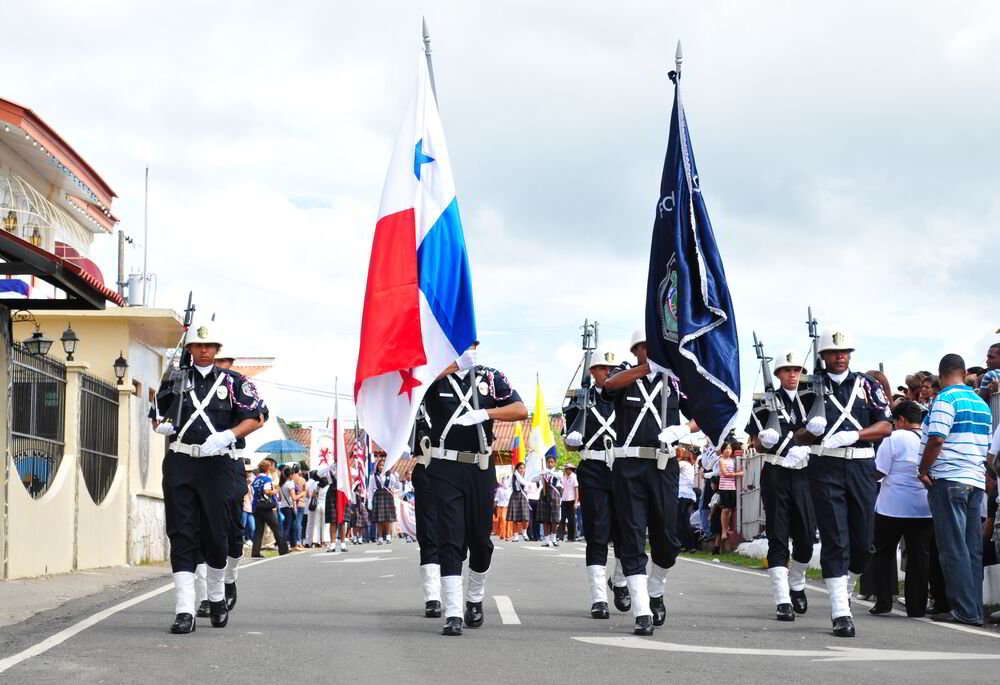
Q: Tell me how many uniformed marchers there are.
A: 8